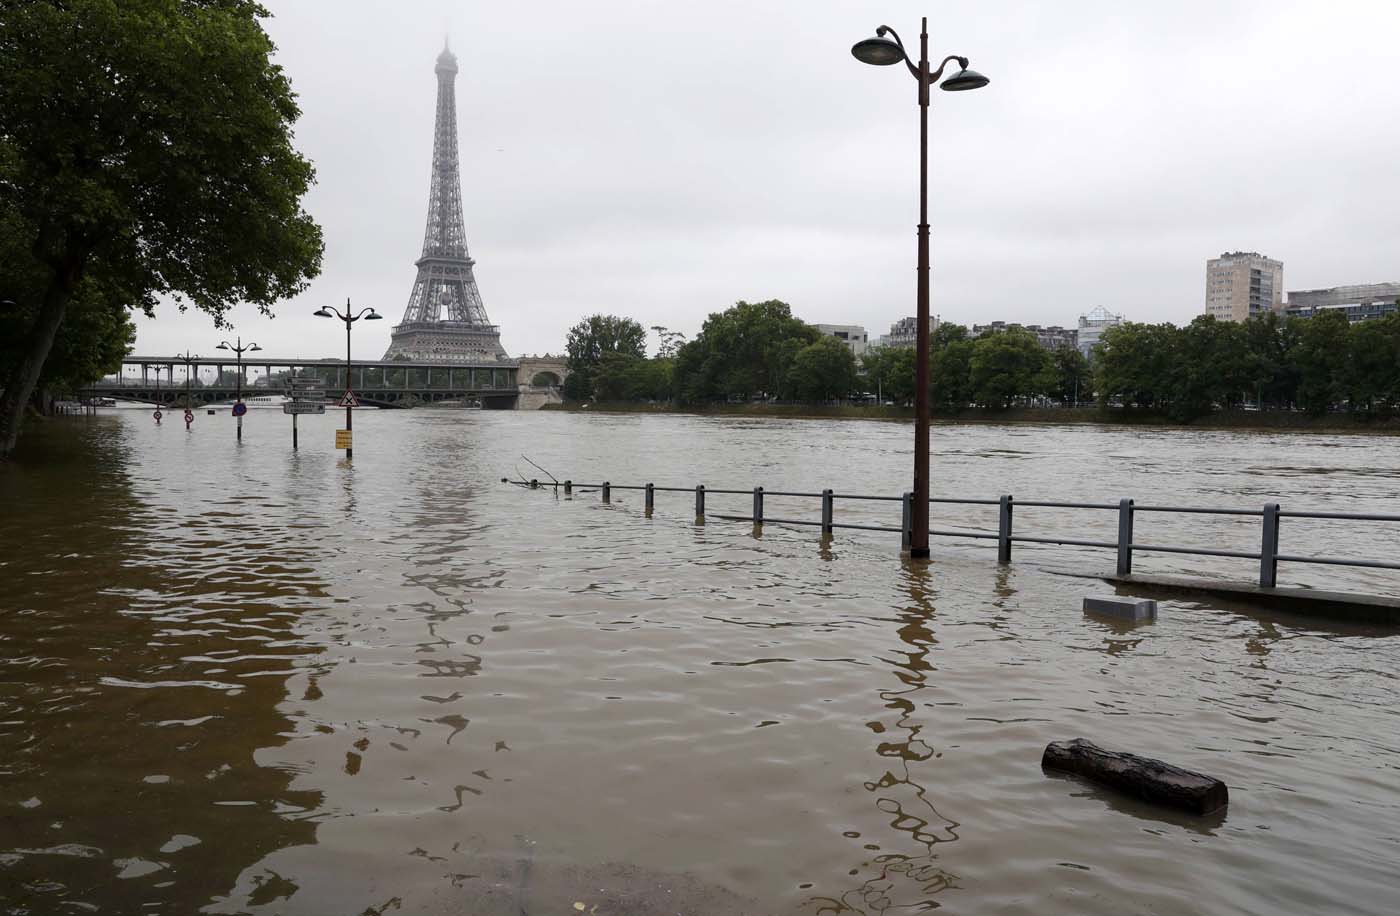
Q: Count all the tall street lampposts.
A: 5